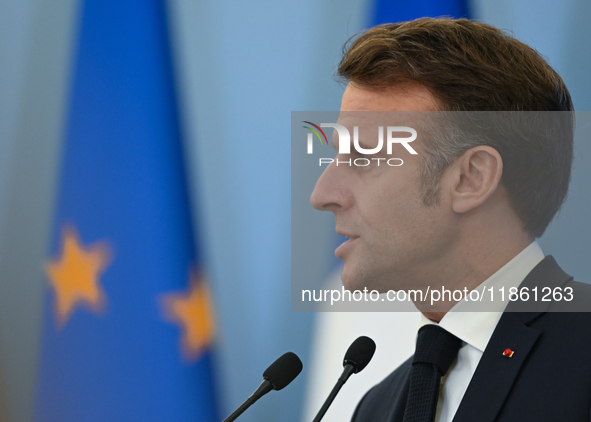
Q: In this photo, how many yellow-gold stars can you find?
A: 2